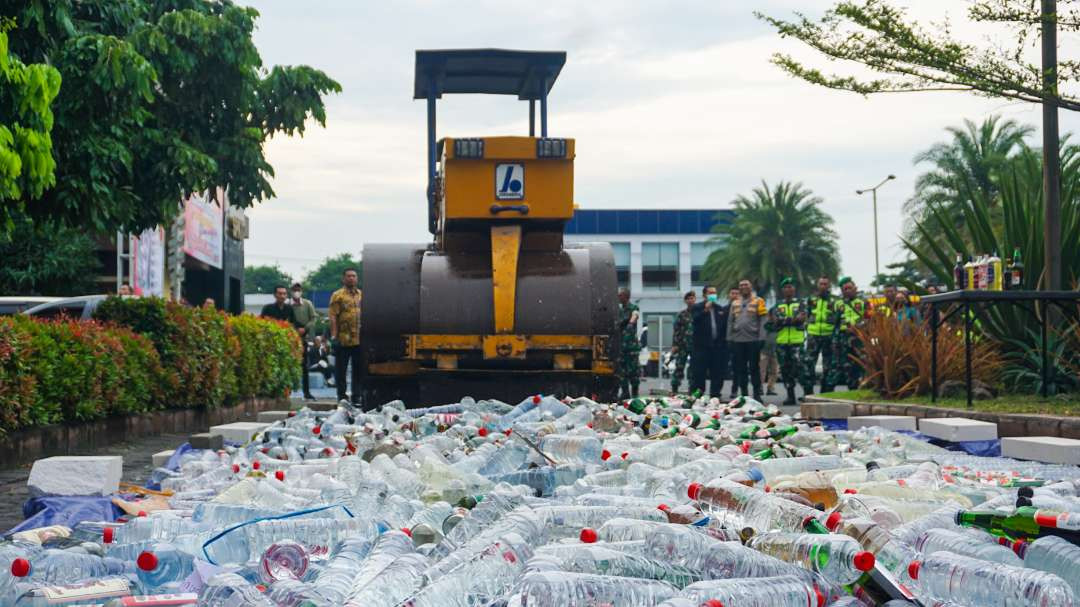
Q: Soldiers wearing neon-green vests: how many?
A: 3